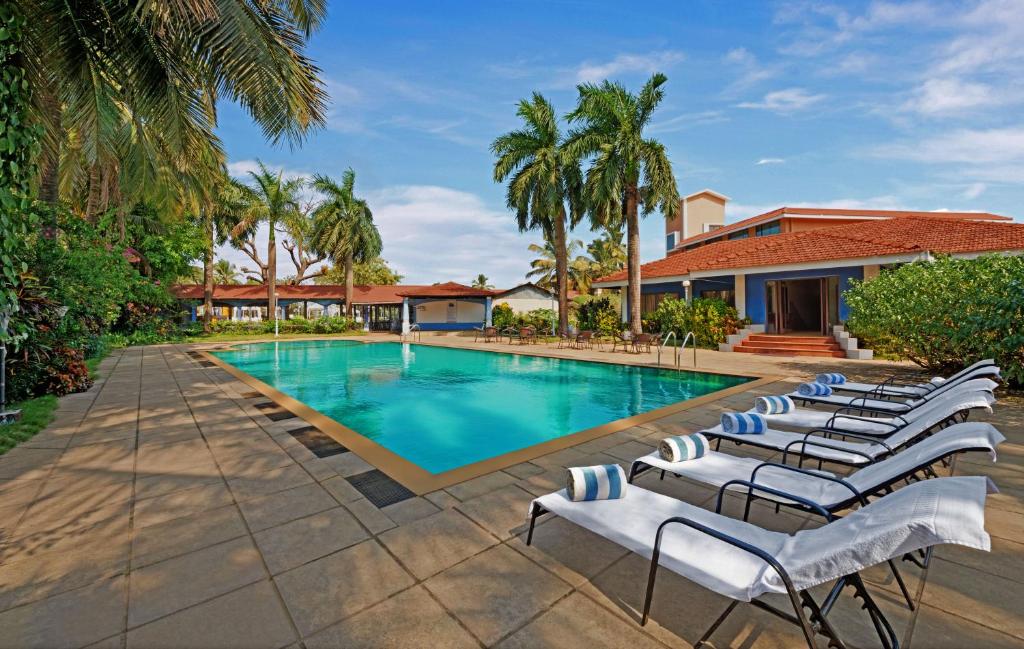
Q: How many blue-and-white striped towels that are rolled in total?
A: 6